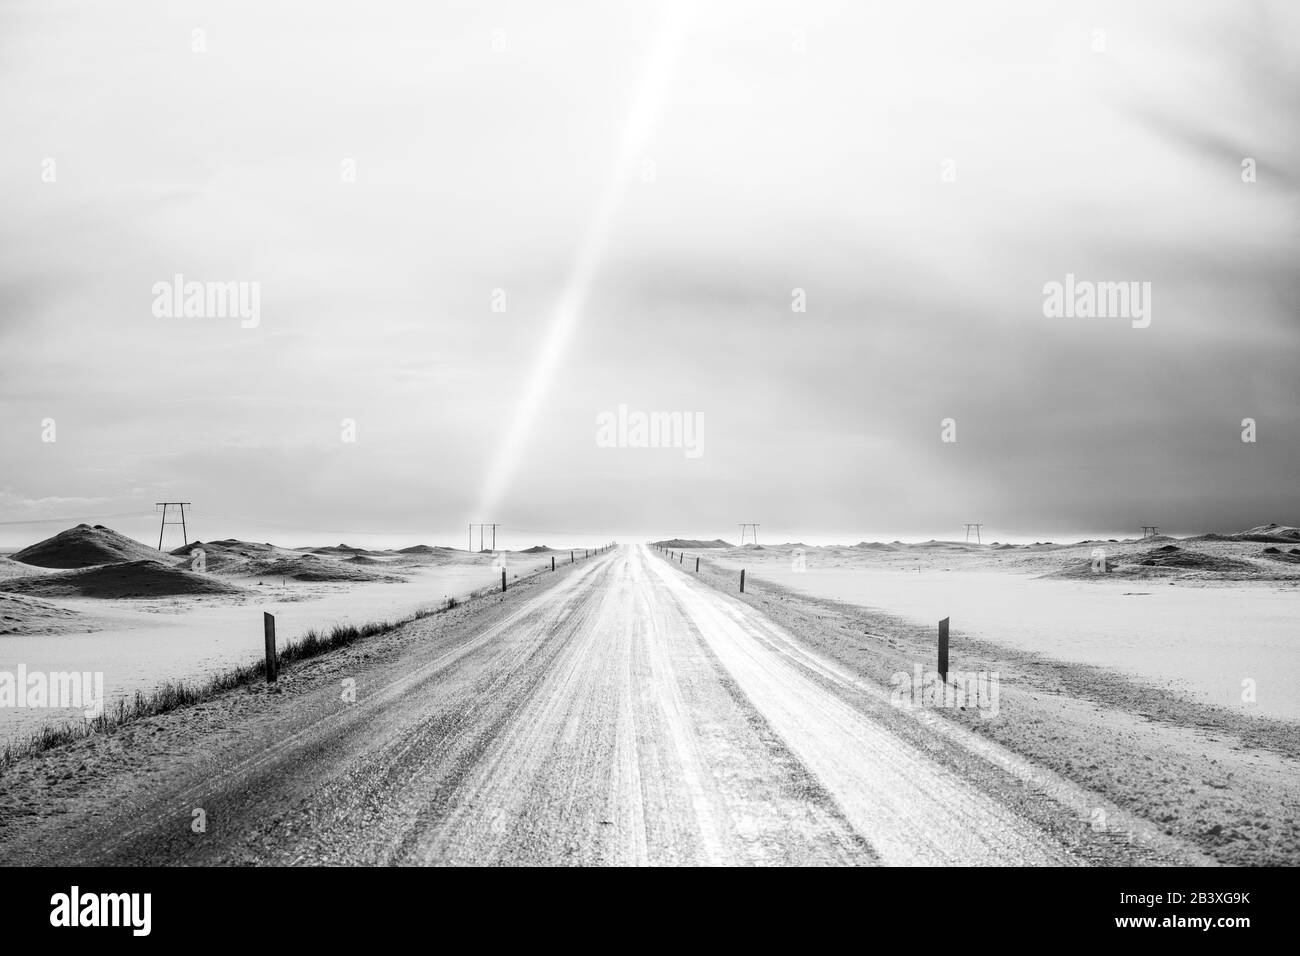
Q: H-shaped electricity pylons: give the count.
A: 5